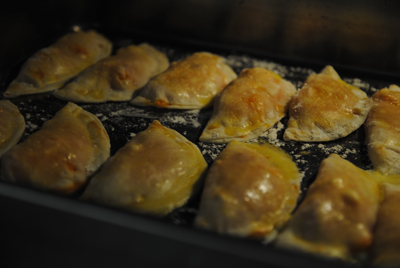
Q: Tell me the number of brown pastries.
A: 12